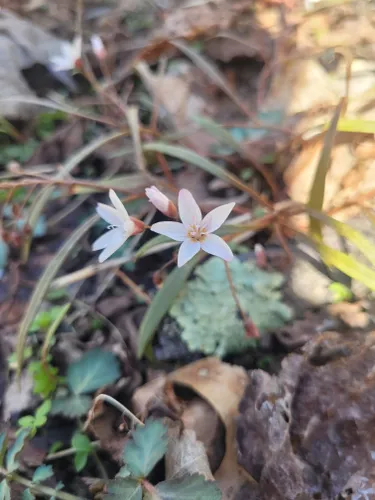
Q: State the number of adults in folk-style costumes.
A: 0